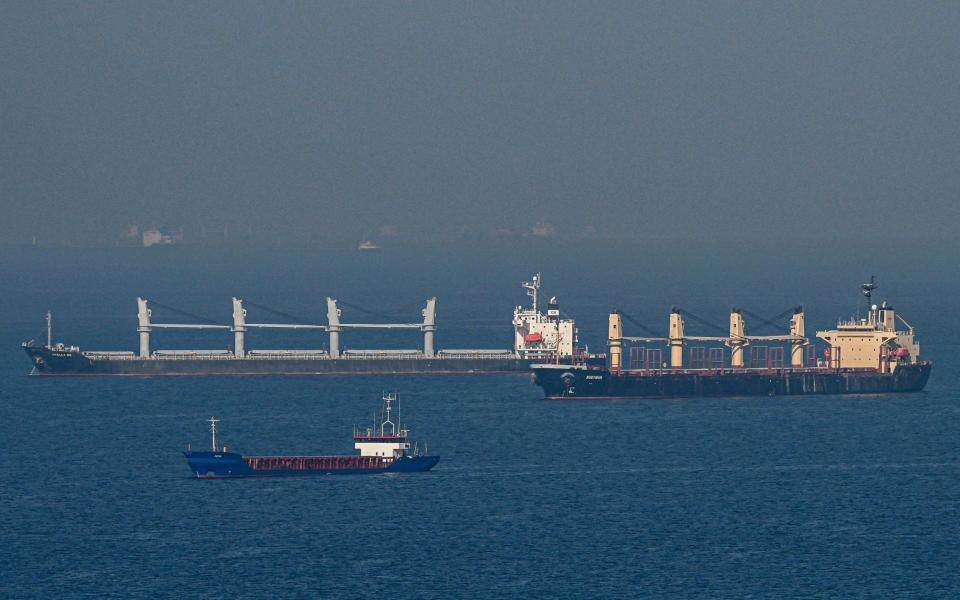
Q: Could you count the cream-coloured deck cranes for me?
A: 4